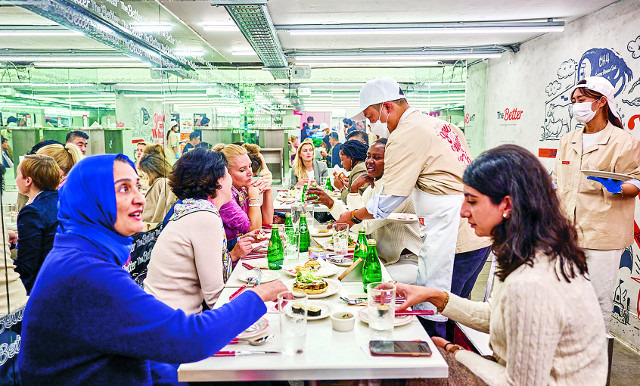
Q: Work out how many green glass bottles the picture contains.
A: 8